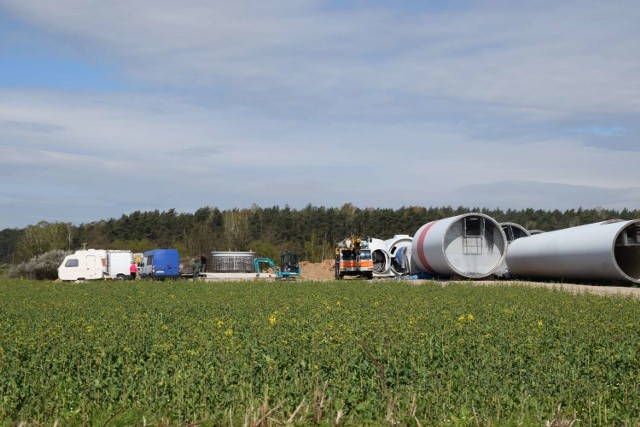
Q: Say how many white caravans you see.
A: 1